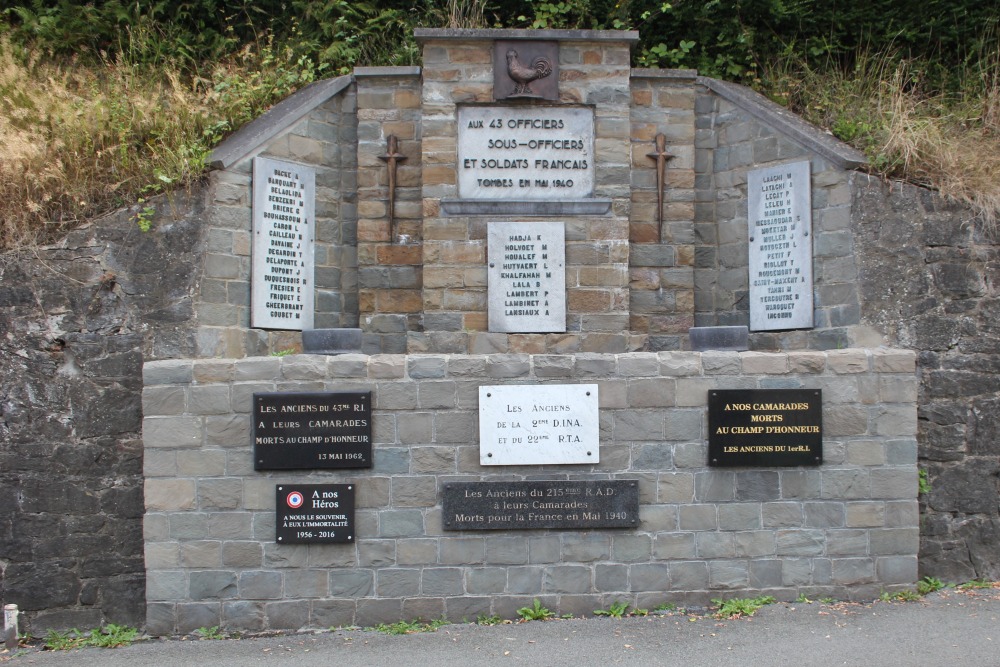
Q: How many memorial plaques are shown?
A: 9